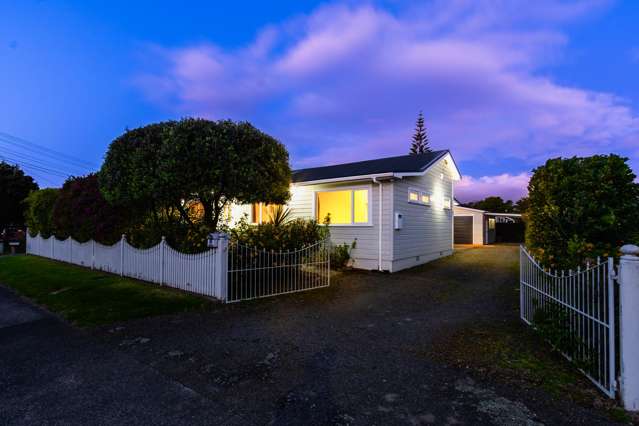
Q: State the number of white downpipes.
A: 1